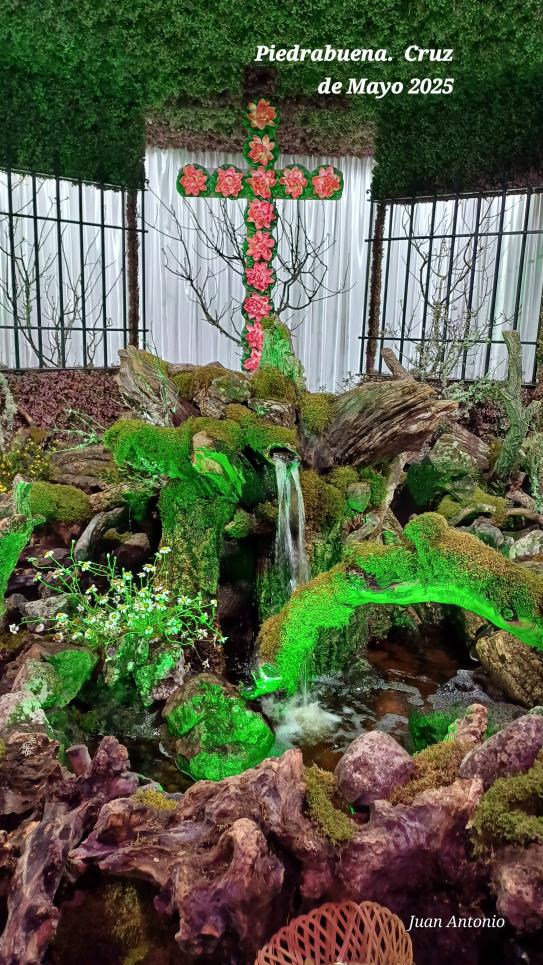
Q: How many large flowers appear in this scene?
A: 13